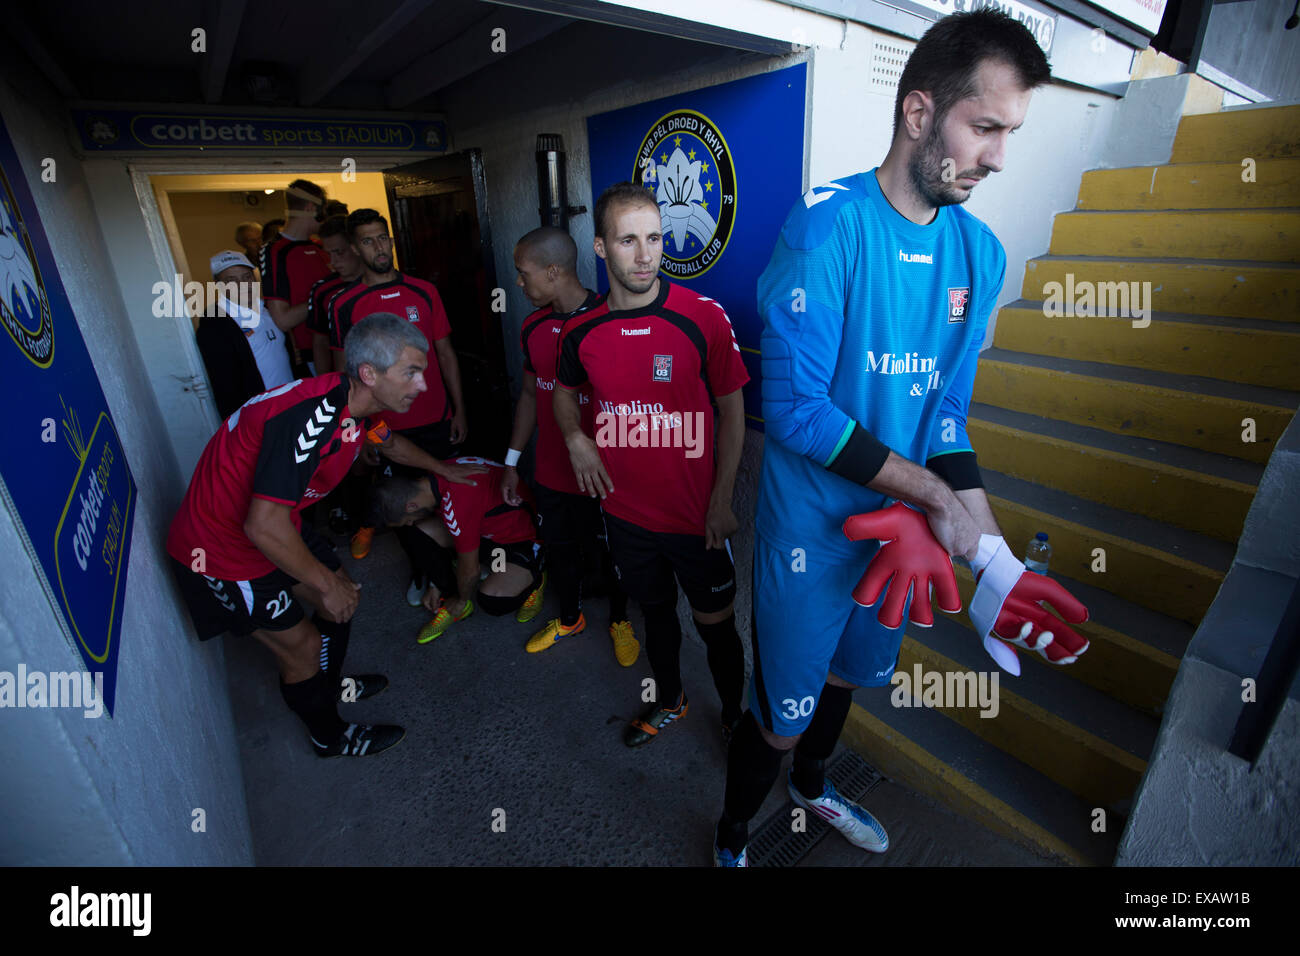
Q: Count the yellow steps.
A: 11